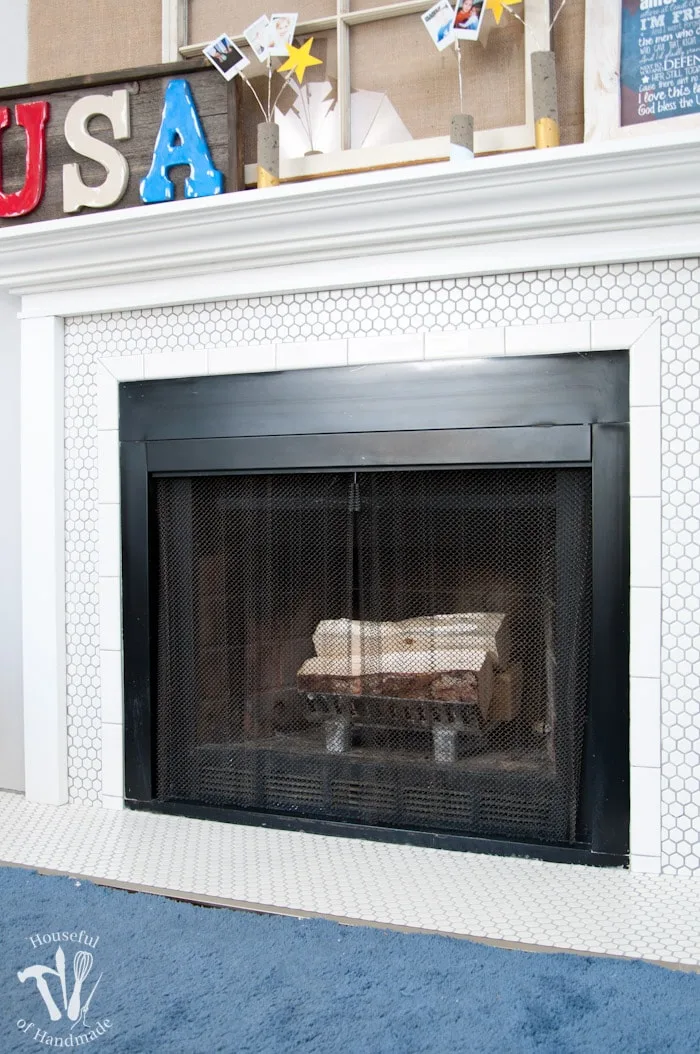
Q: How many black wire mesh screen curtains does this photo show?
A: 2